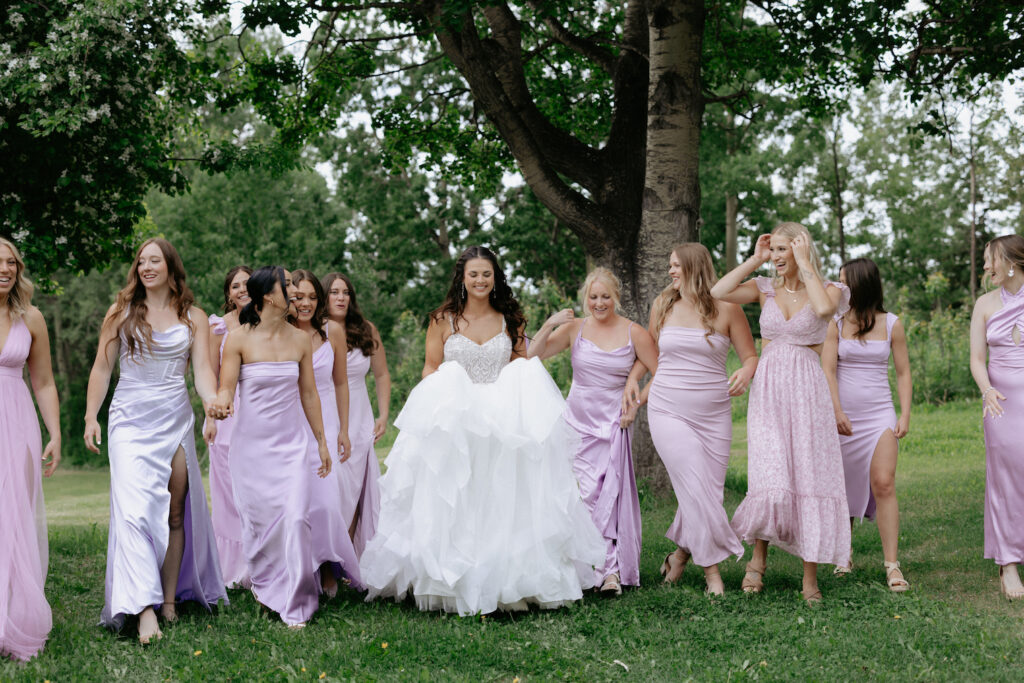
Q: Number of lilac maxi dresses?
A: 11